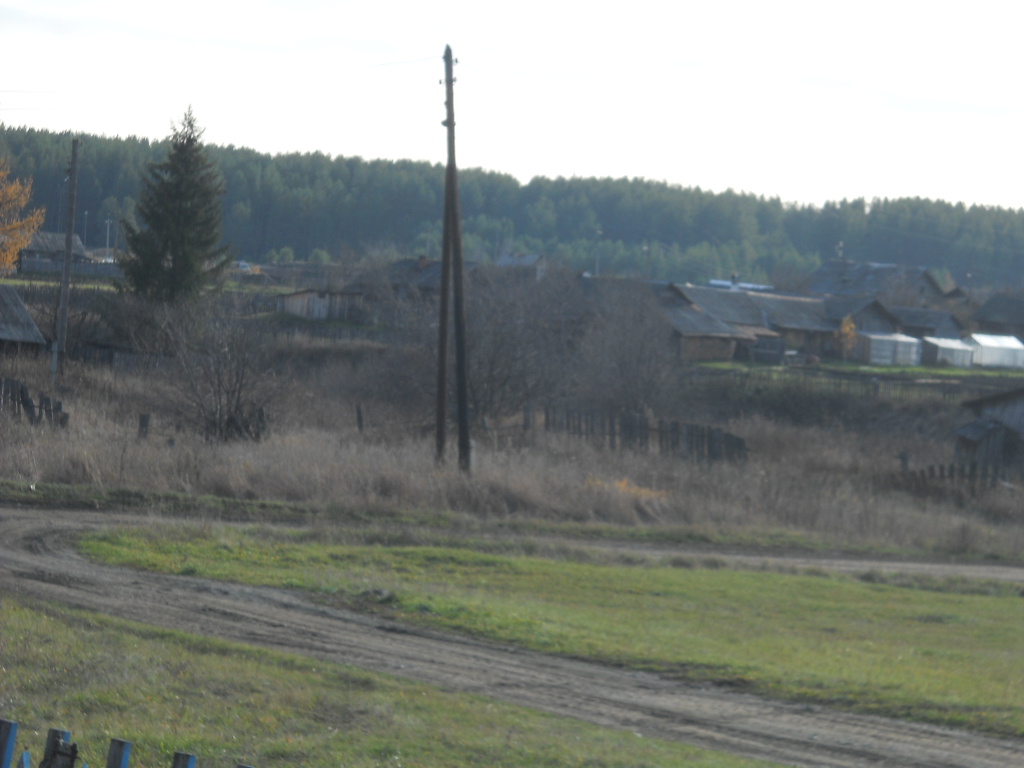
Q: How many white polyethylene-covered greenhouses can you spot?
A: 3